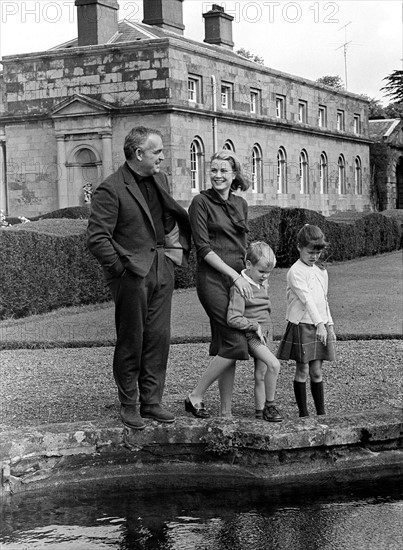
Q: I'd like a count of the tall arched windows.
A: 8